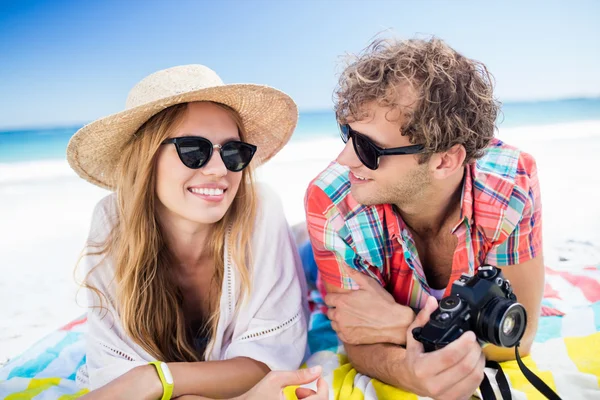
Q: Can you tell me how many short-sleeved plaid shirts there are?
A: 1